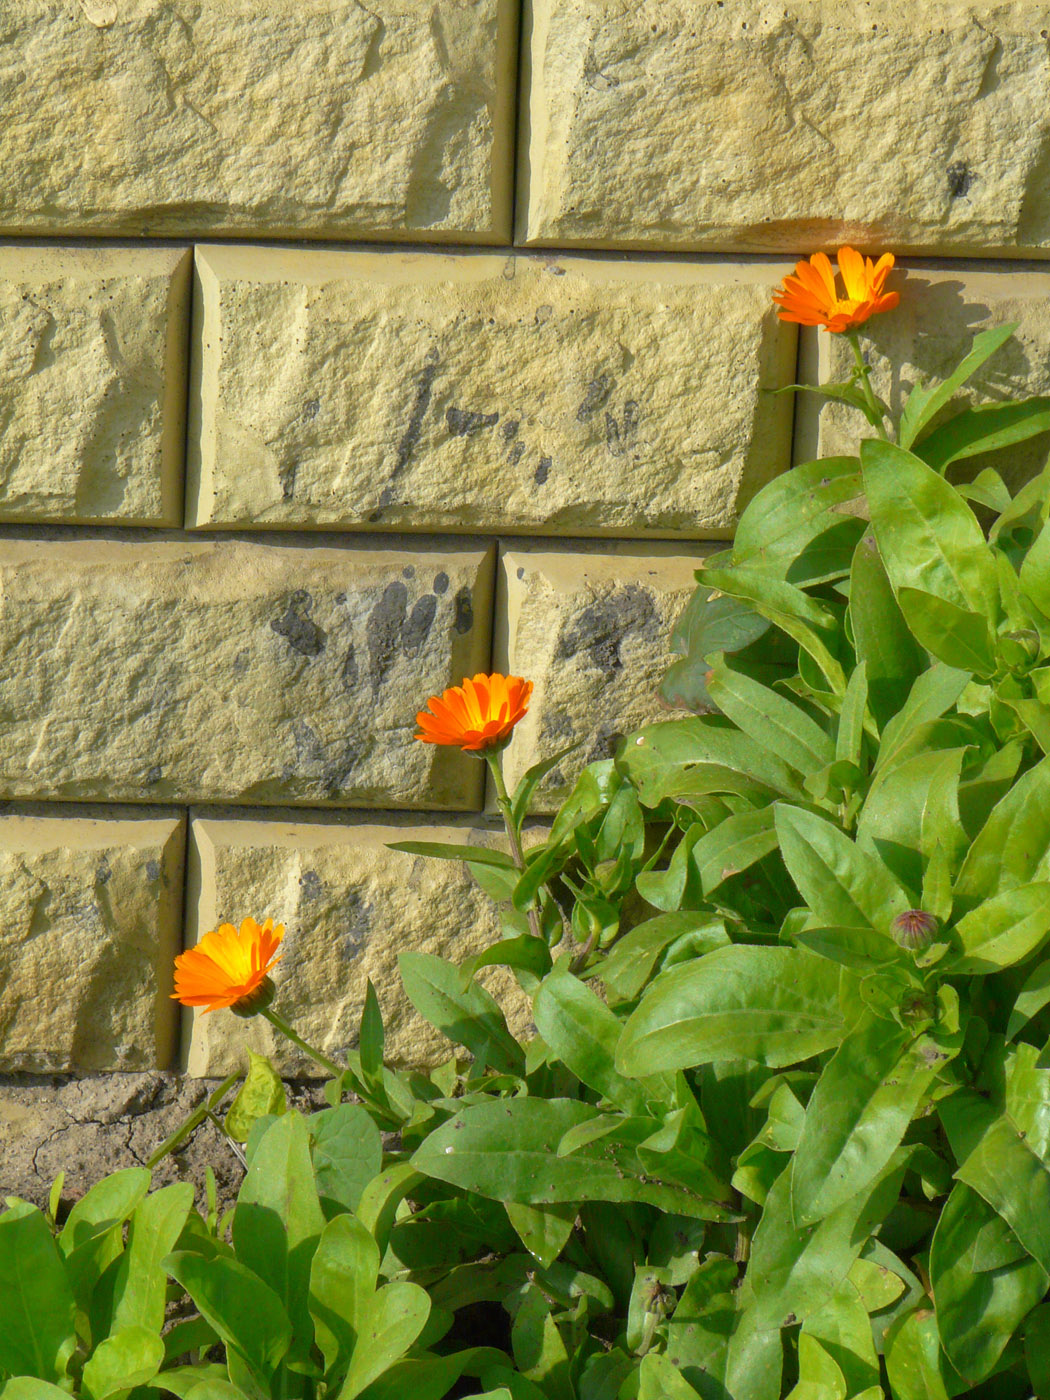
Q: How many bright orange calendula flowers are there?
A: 3